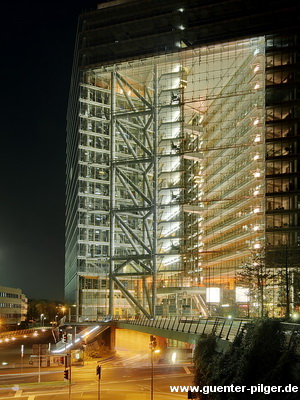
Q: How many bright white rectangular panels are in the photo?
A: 2